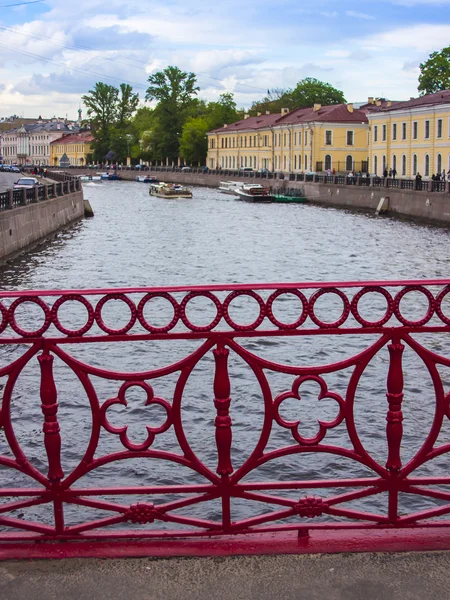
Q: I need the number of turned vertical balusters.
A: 3